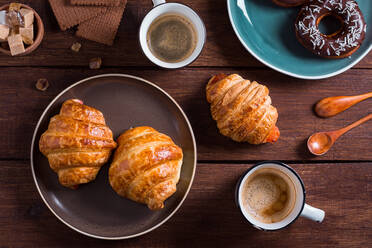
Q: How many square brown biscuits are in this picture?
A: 3